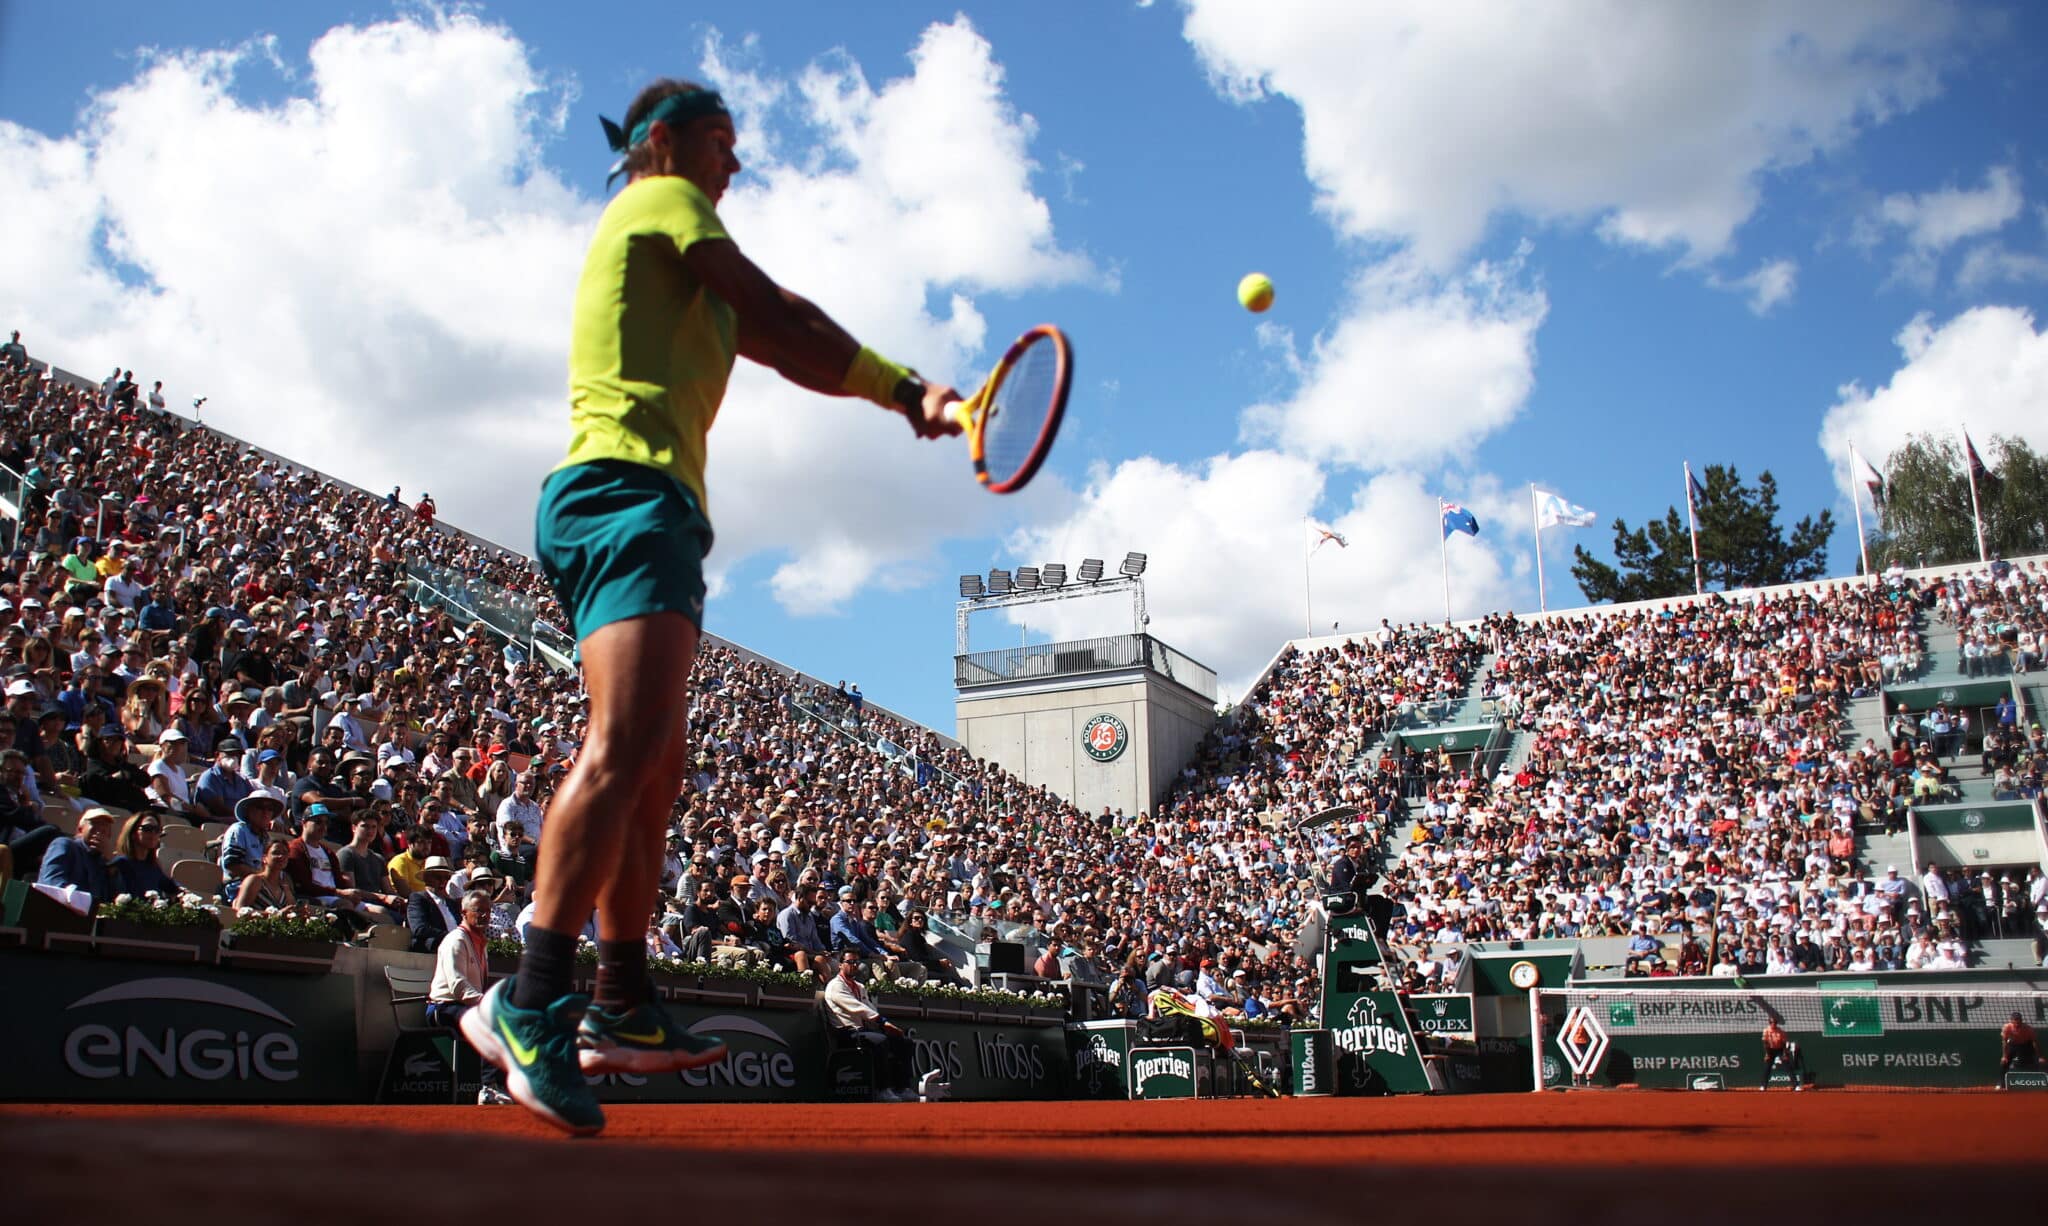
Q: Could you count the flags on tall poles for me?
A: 6